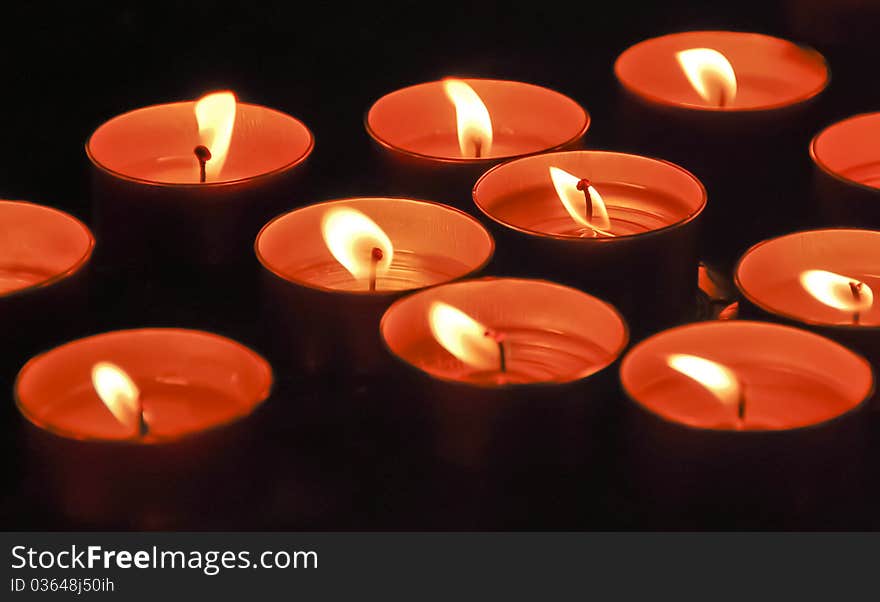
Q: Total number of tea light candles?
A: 11